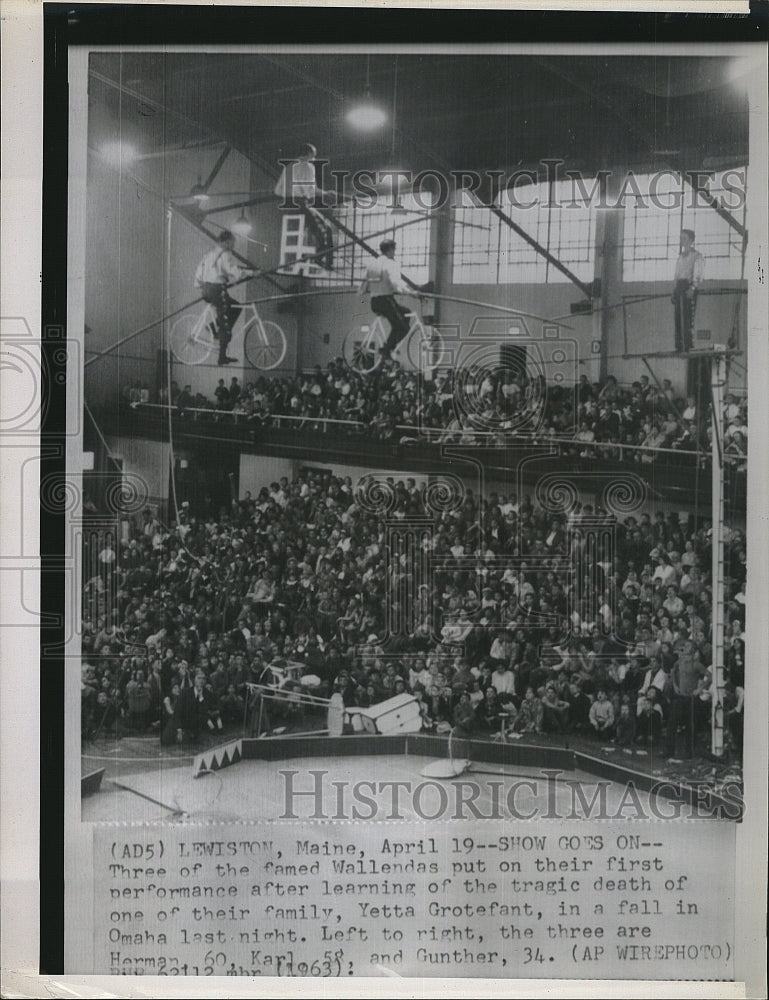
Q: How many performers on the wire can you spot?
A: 3